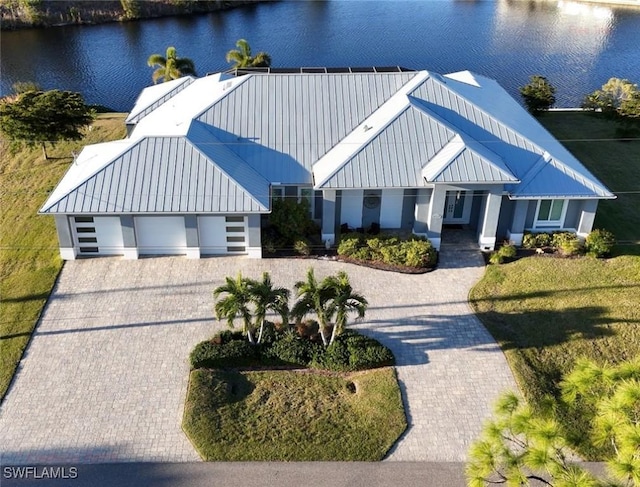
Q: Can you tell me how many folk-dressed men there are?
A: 0